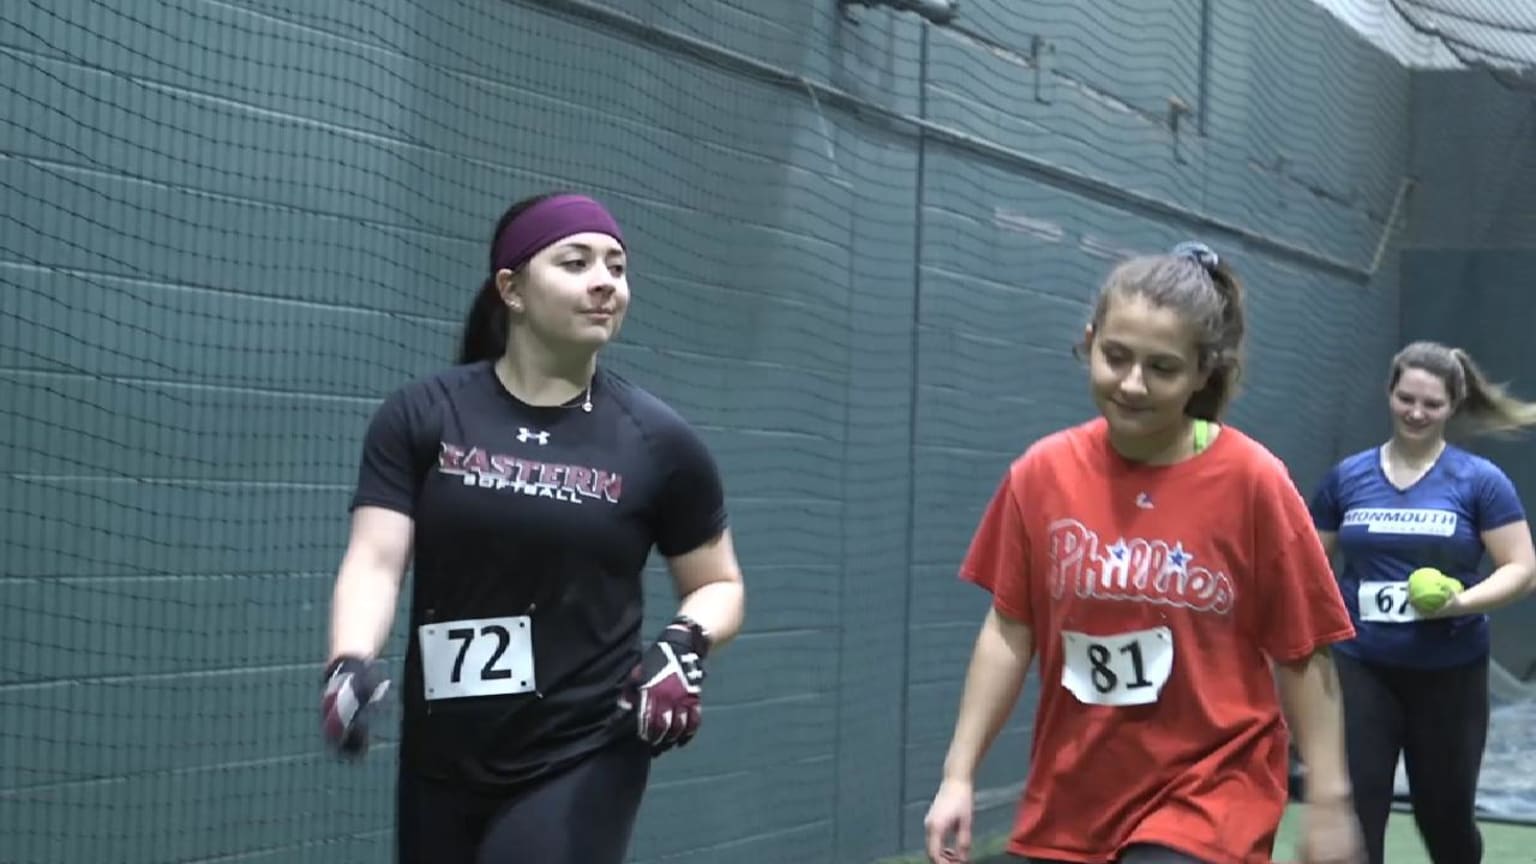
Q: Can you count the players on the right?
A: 2